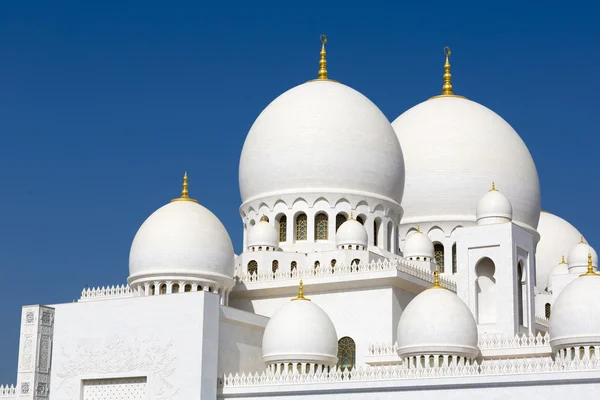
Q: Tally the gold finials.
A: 12